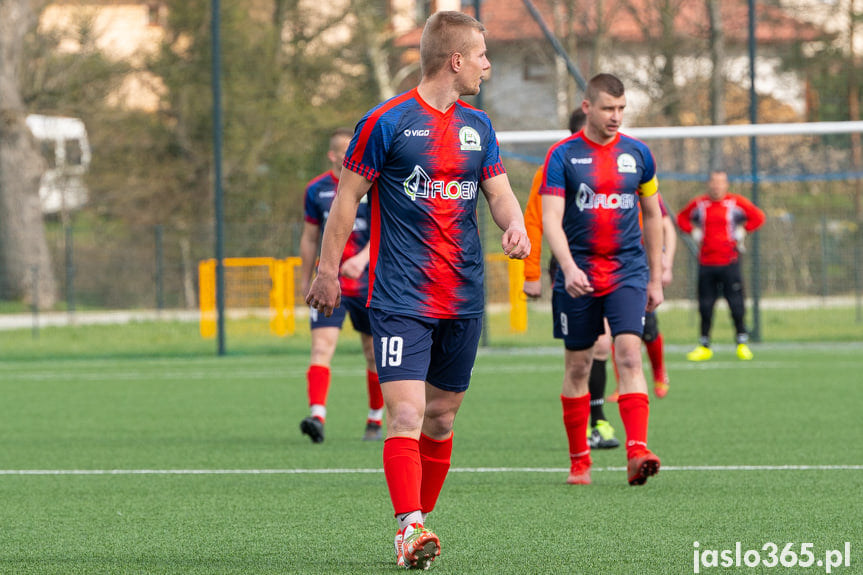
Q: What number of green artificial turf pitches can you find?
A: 1